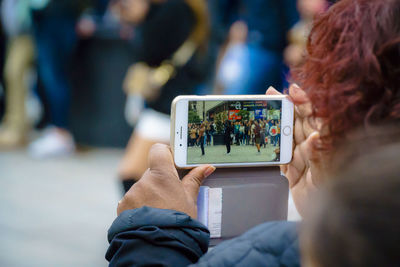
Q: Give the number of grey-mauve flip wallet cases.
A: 1